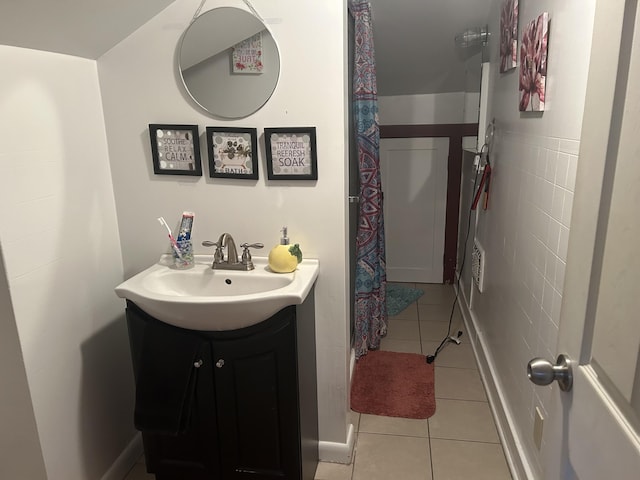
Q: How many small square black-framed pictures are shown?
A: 3